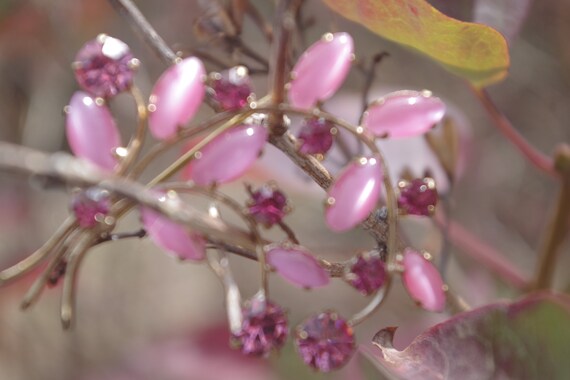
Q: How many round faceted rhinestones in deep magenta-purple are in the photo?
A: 9